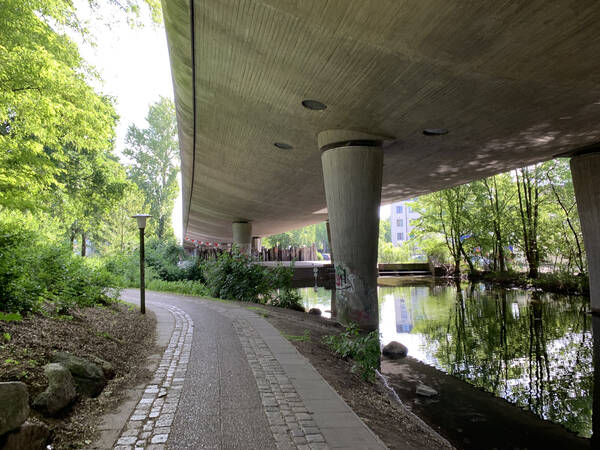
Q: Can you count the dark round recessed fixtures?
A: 3